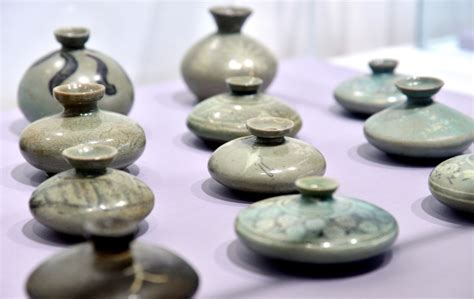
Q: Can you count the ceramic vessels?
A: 11